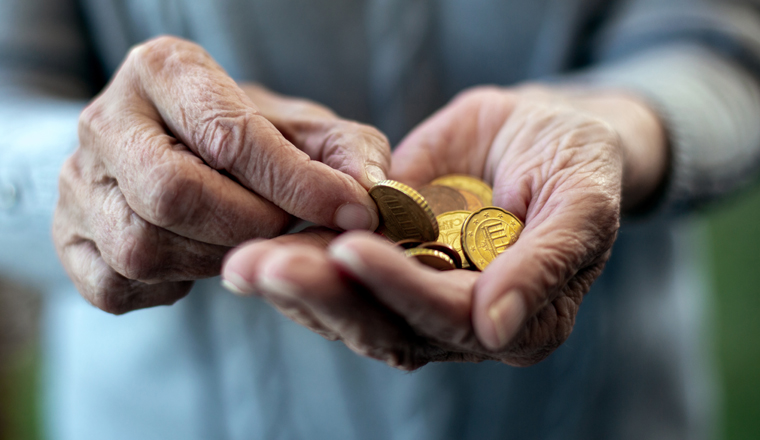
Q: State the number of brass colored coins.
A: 5